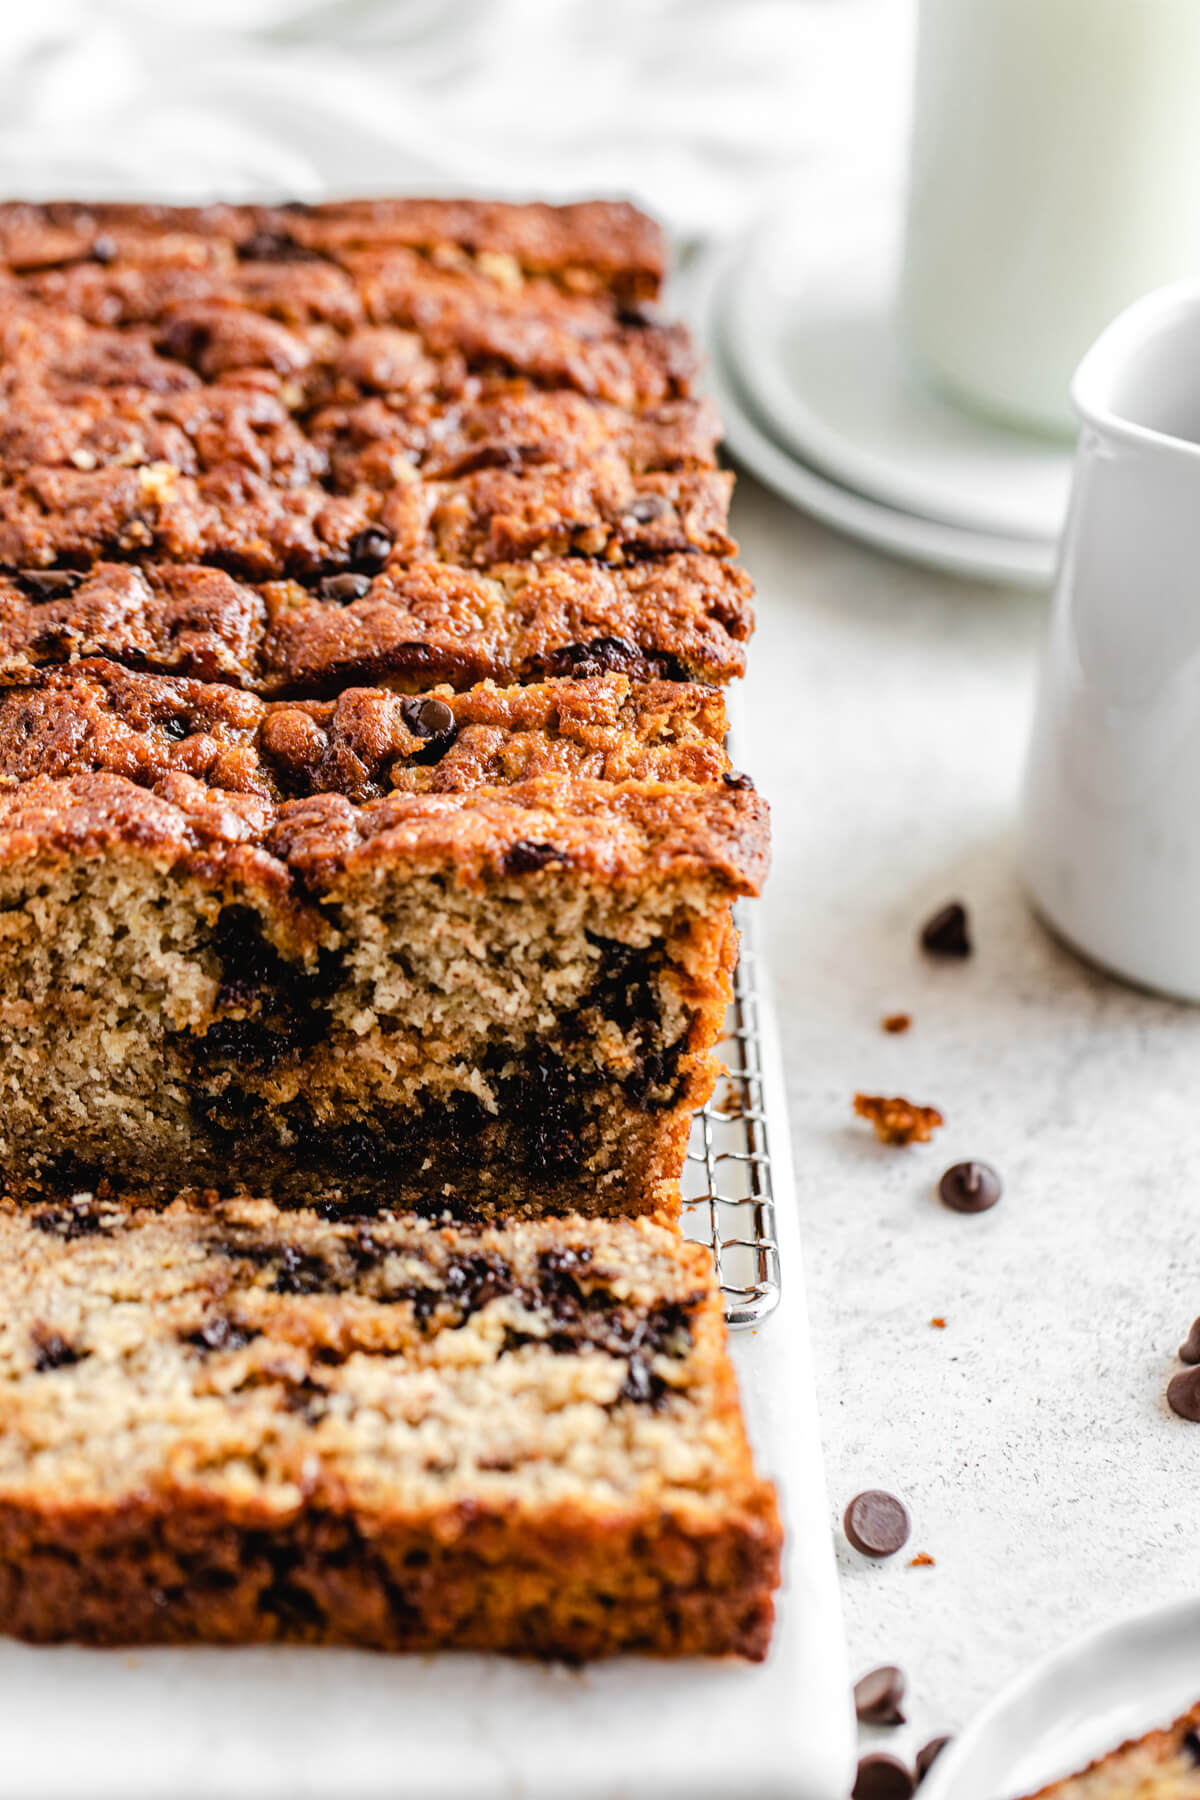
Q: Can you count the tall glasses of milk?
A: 1